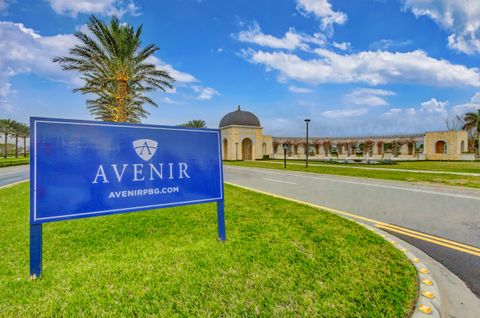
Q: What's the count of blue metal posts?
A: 2